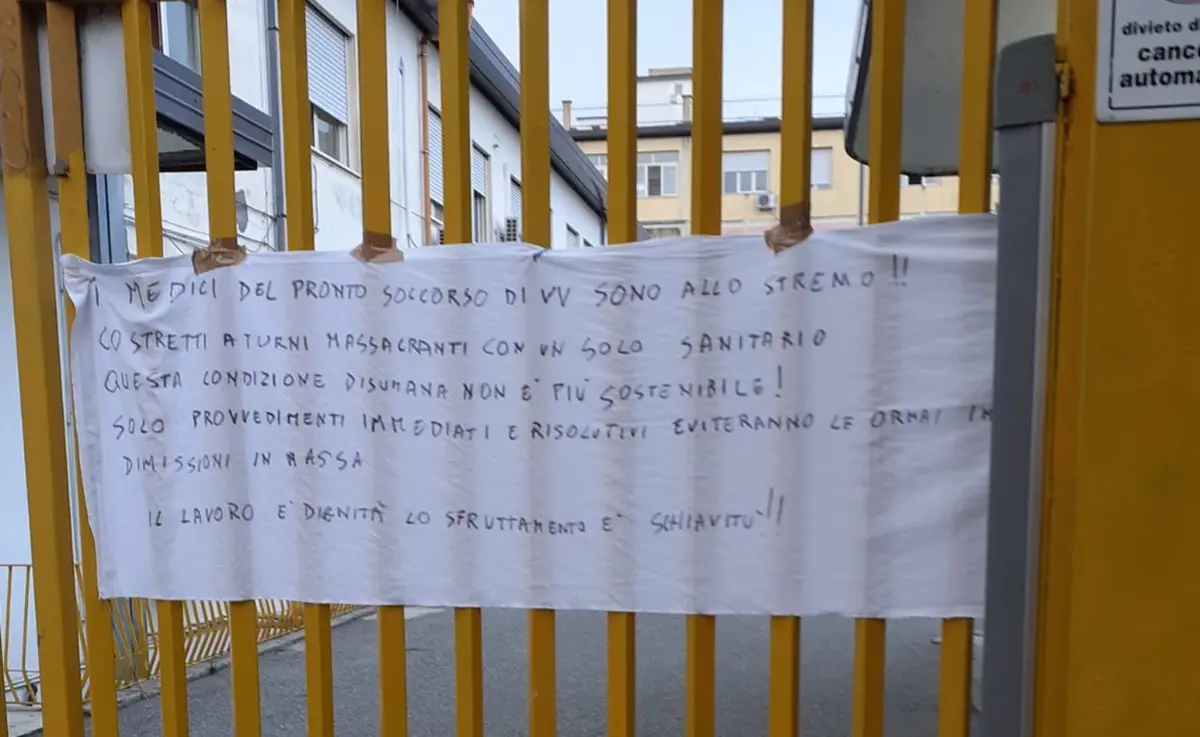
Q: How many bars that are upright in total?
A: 13